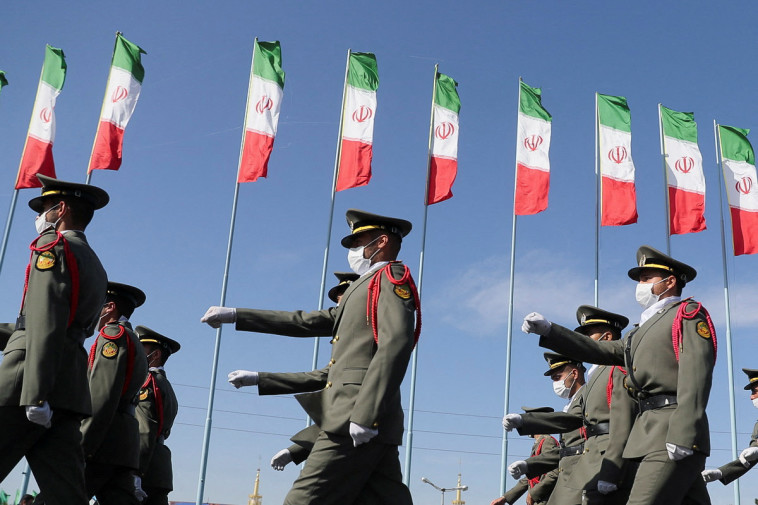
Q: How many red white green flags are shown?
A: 9